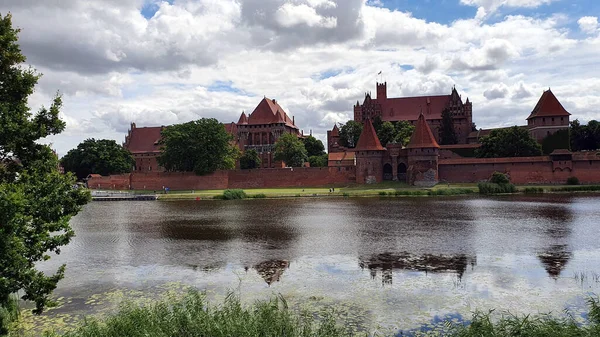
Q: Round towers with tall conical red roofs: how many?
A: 2